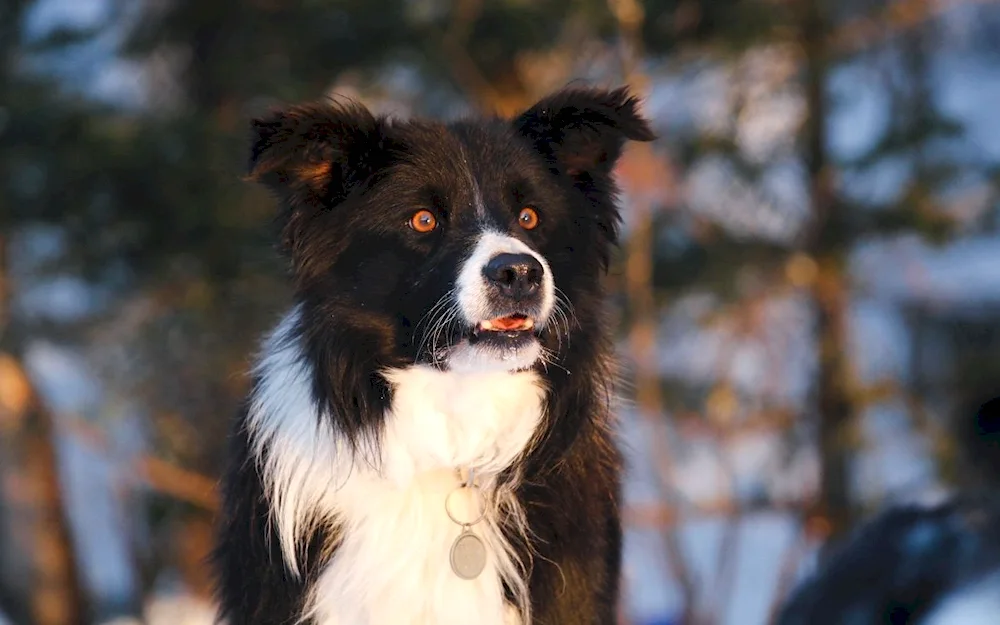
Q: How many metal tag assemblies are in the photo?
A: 1